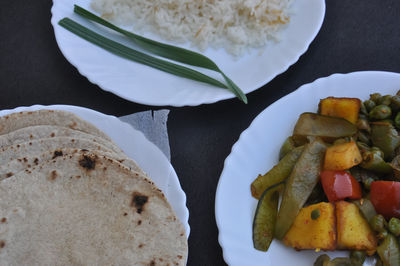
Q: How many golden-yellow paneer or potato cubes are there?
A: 4